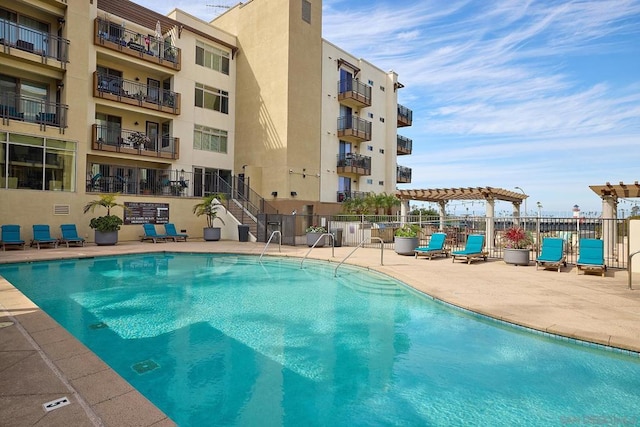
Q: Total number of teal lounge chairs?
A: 9